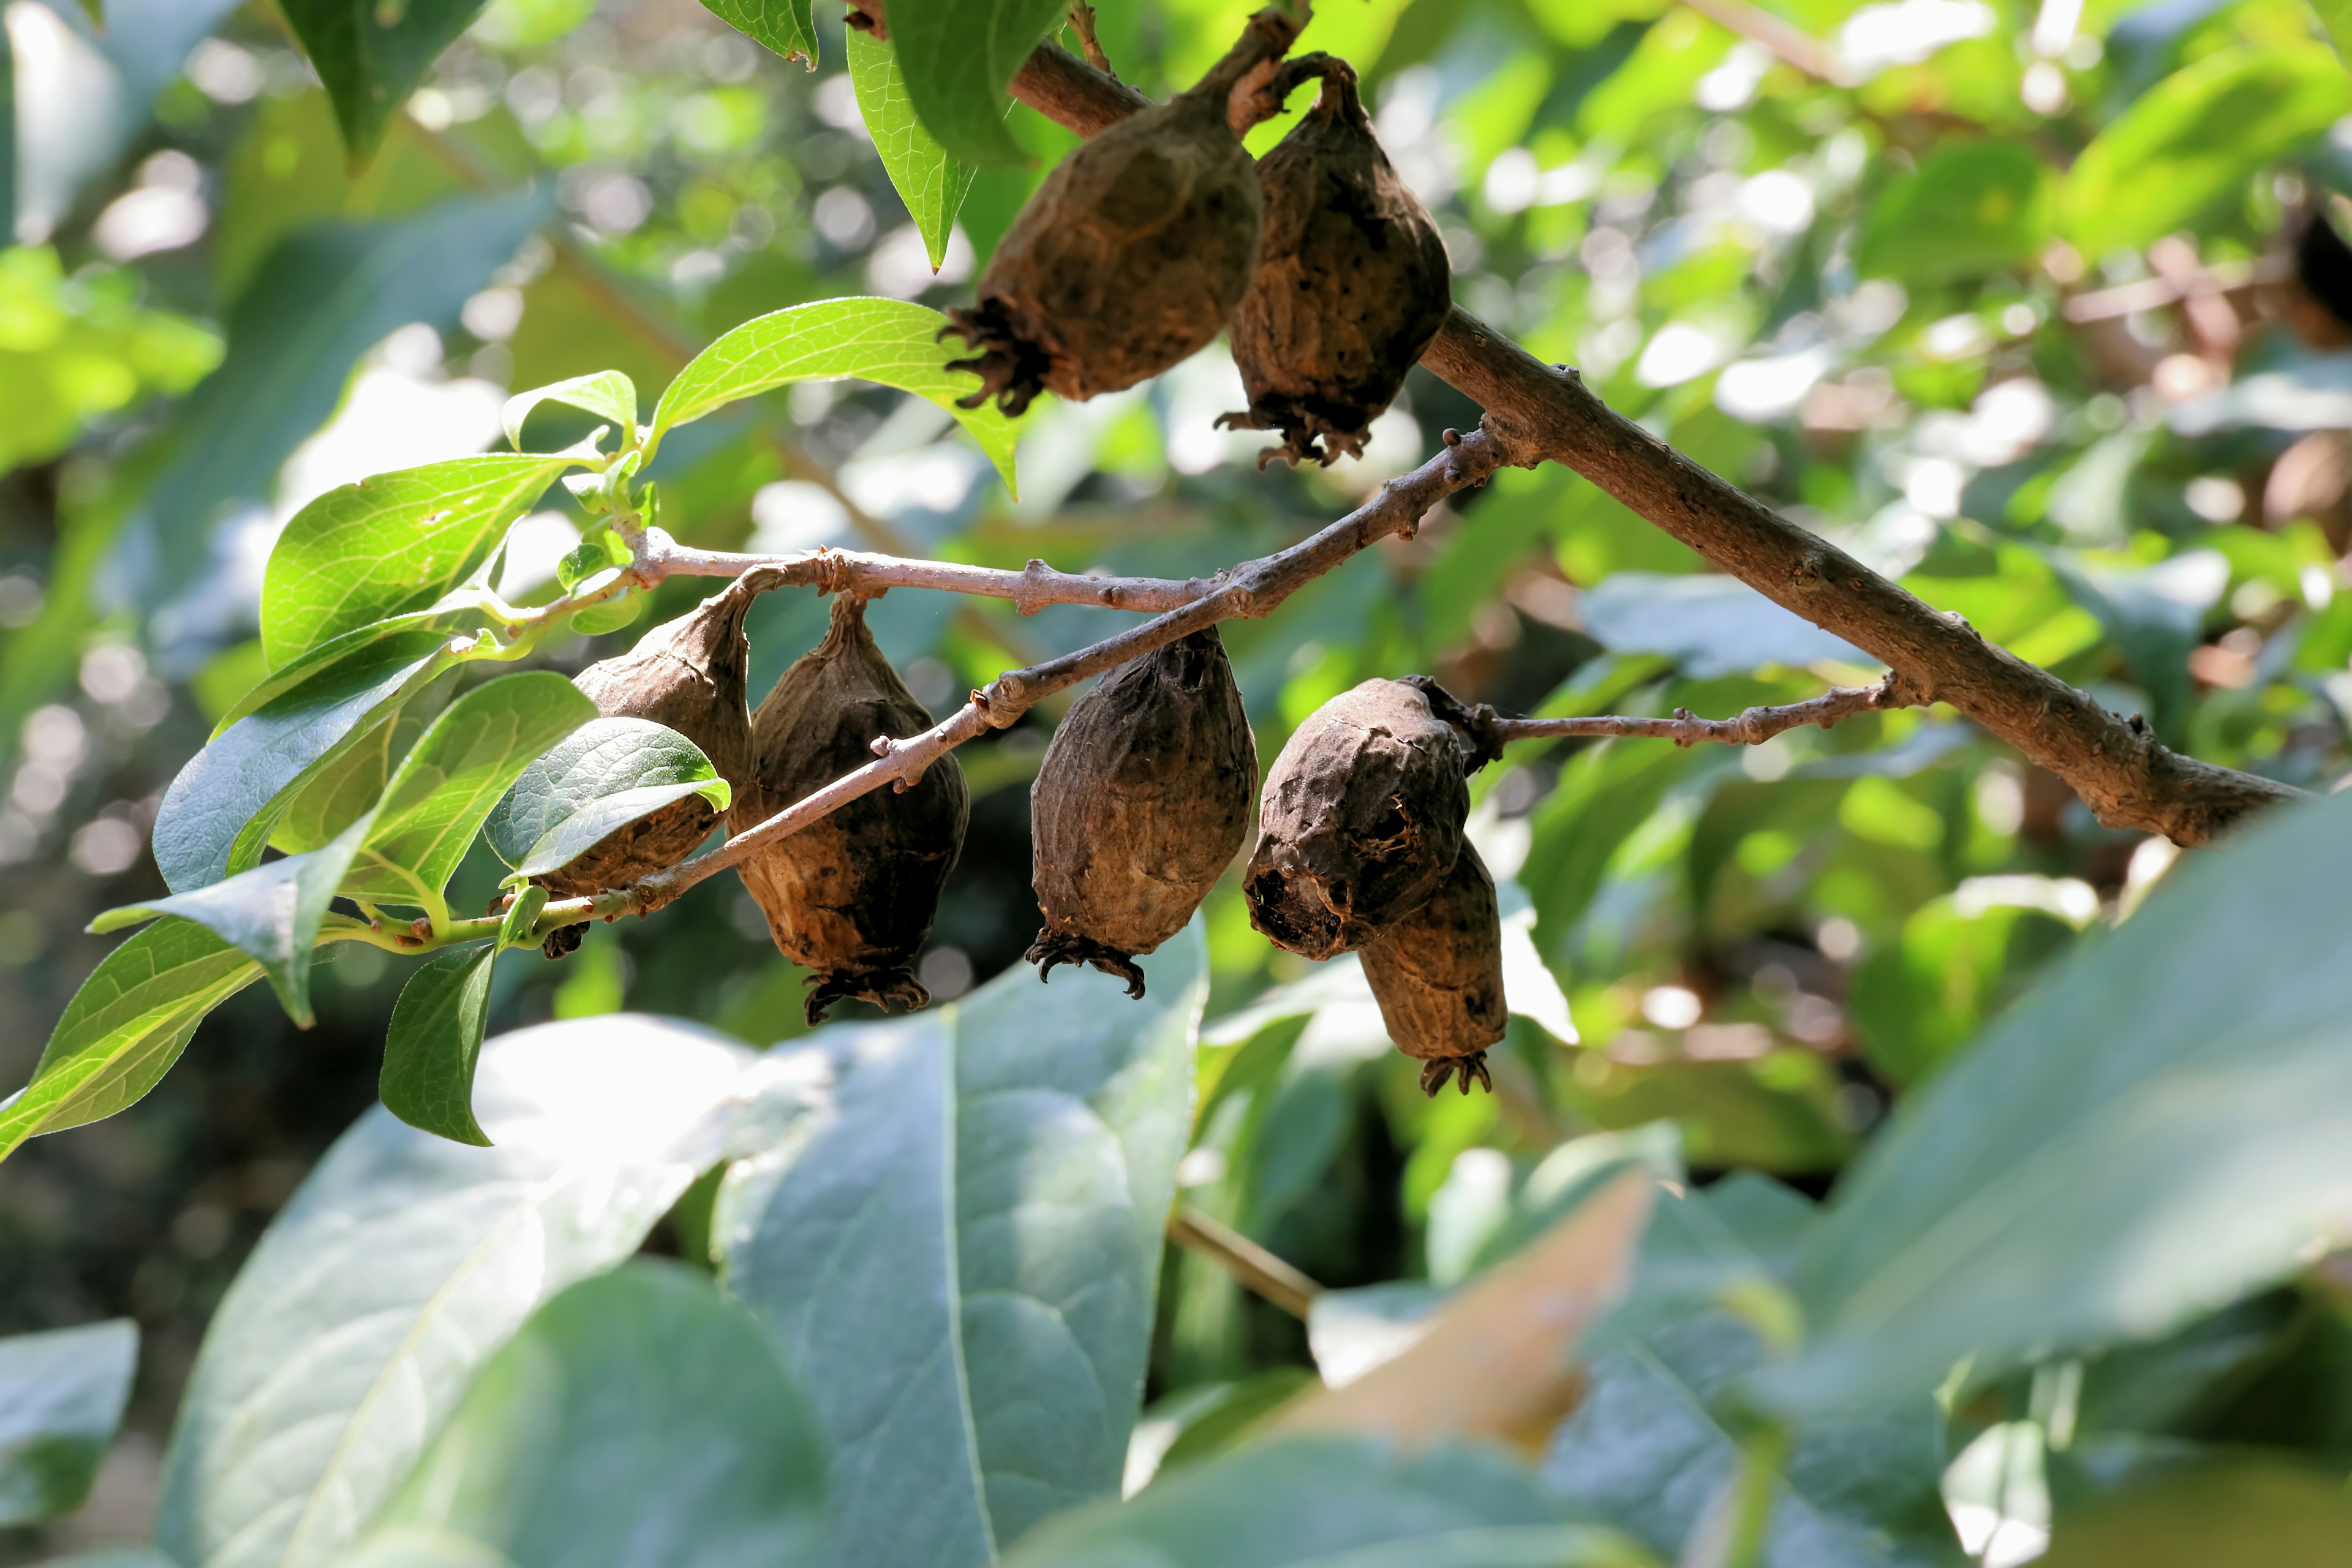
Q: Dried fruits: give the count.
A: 7